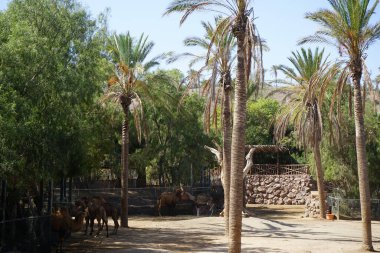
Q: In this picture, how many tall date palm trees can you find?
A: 5